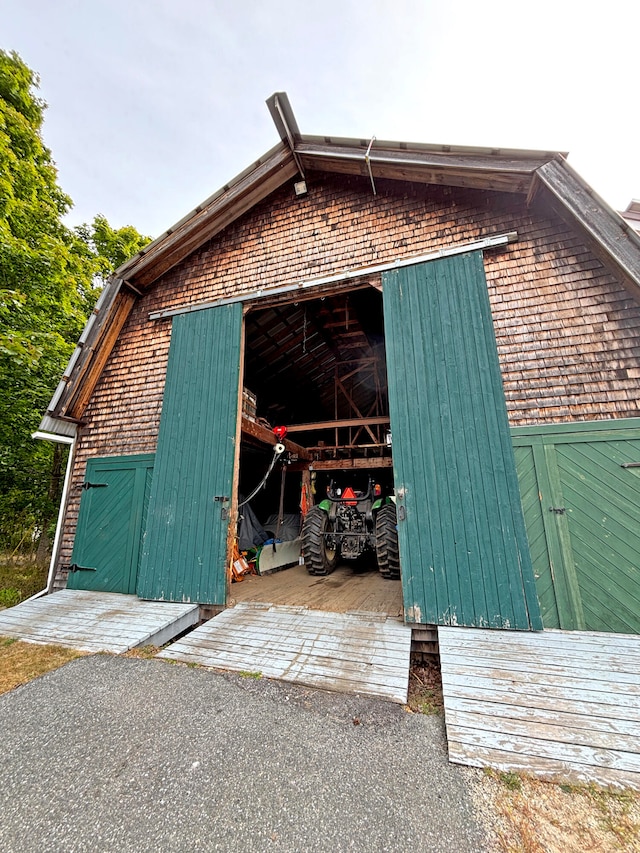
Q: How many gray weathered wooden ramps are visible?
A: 3